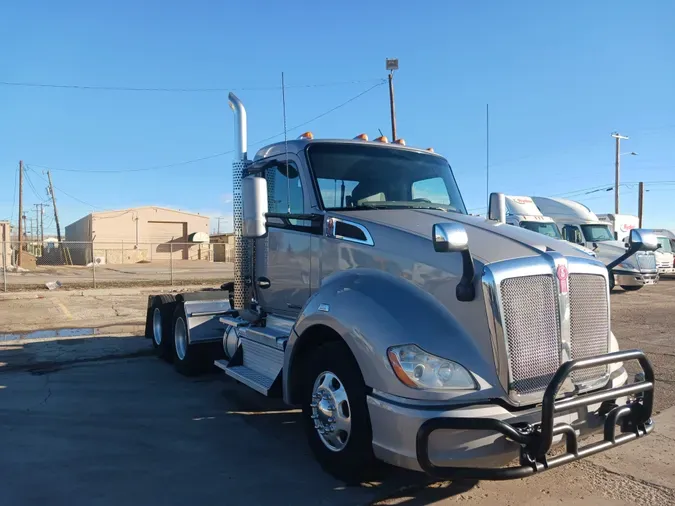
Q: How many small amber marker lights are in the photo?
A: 5